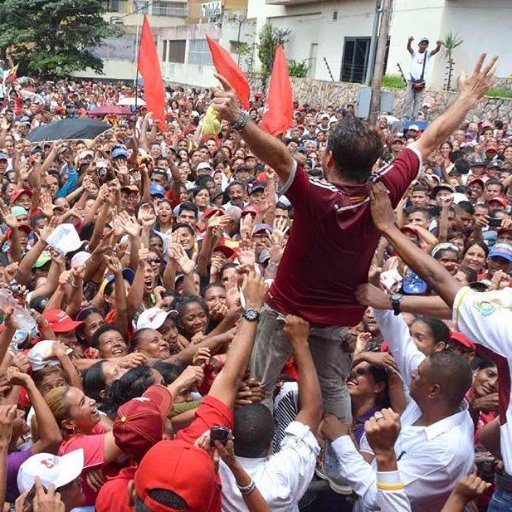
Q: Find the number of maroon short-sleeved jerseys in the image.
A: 1